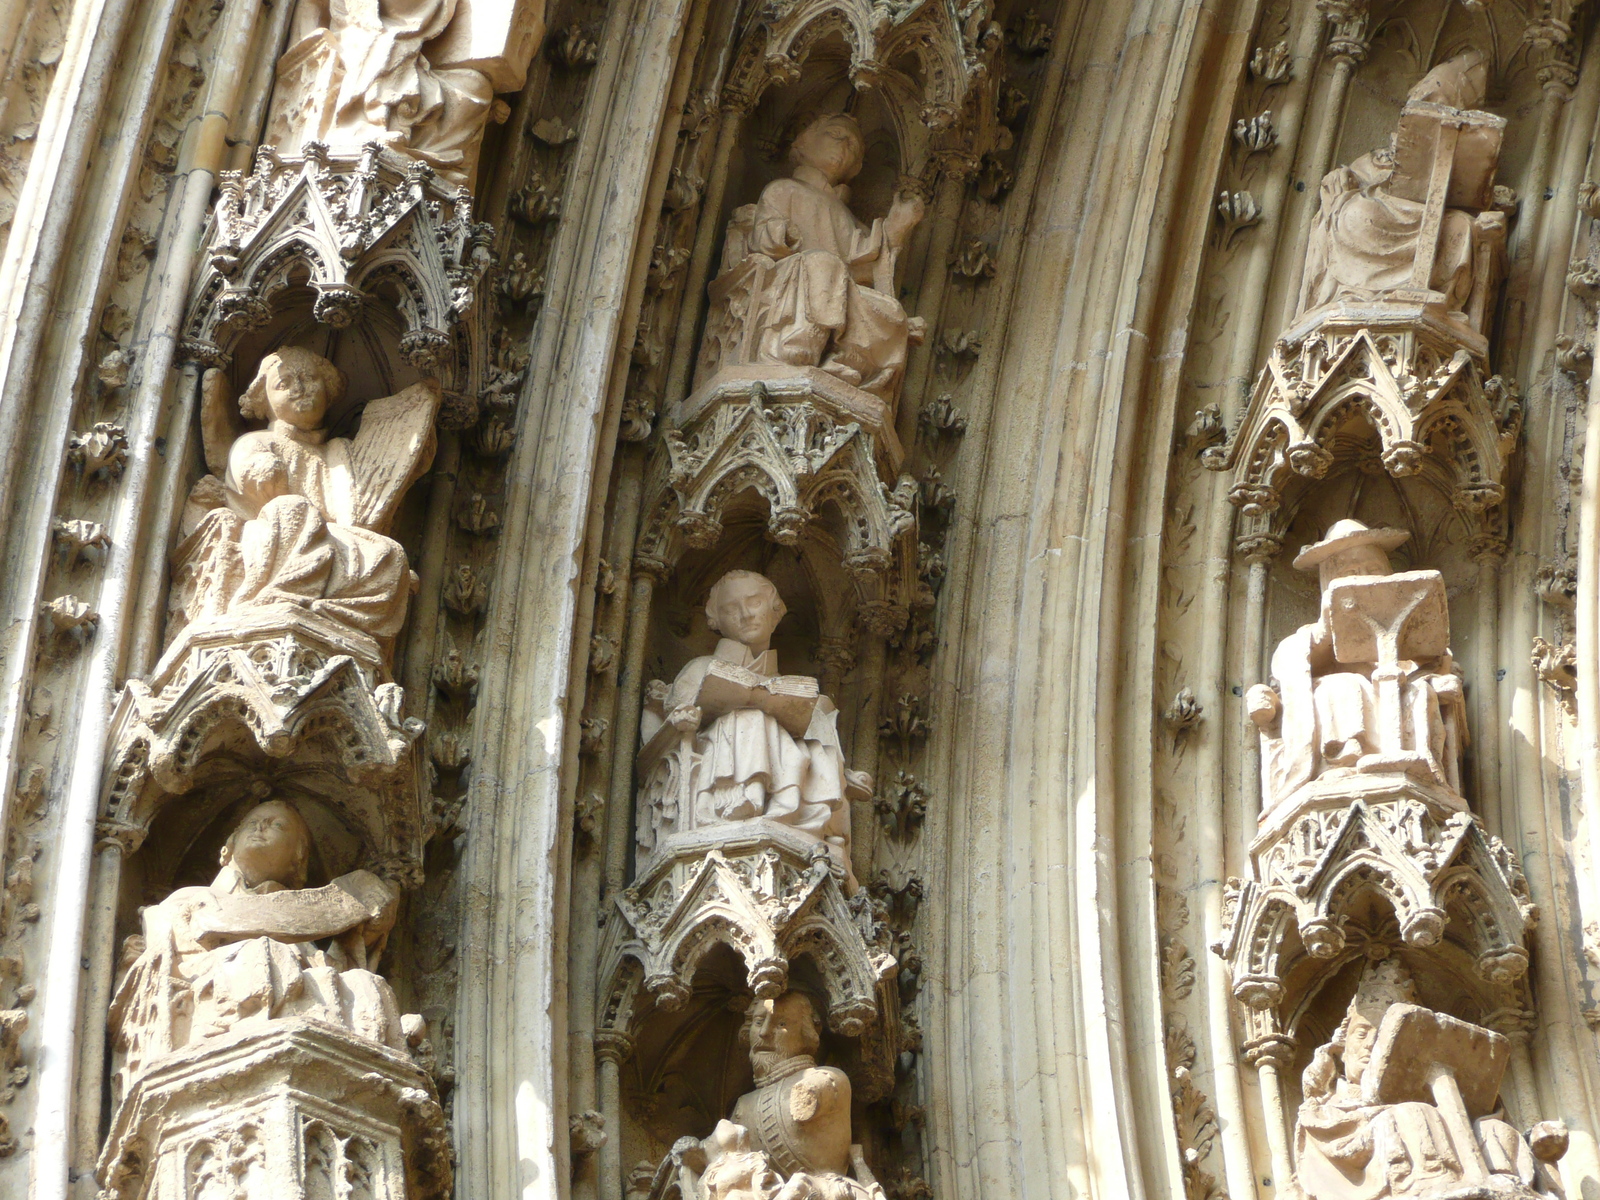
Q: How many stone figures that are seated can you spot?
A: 9